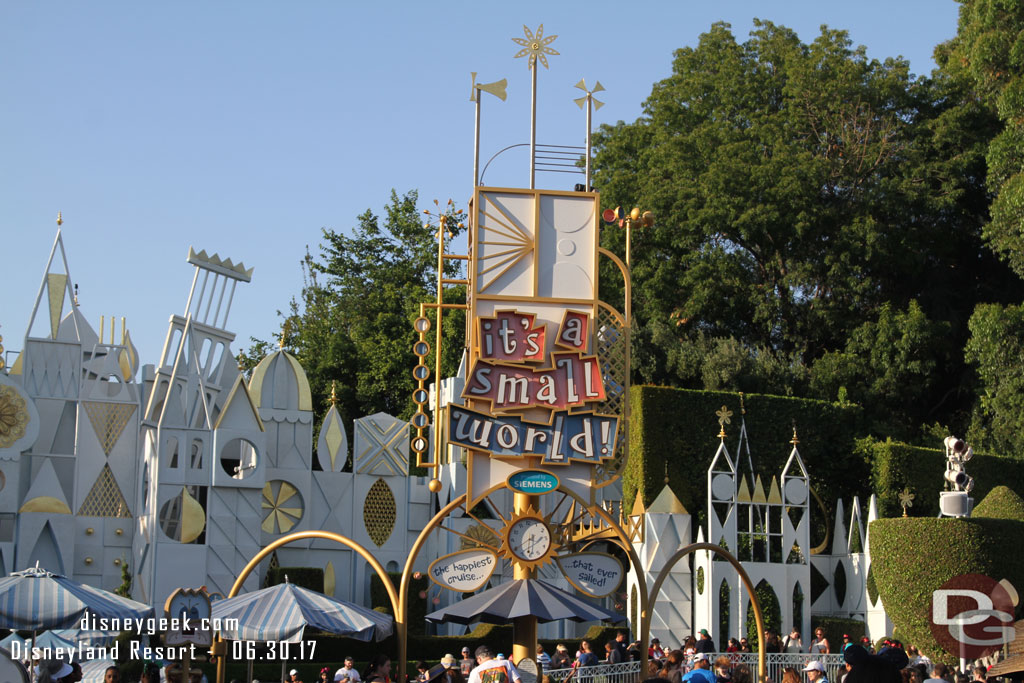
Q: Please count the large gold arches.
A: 3